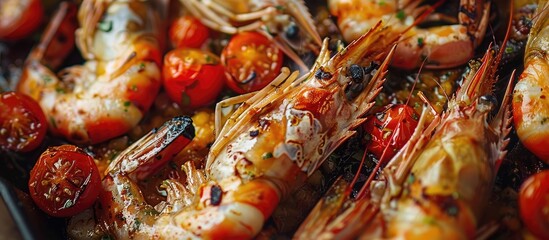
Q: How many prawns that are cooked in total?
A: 6